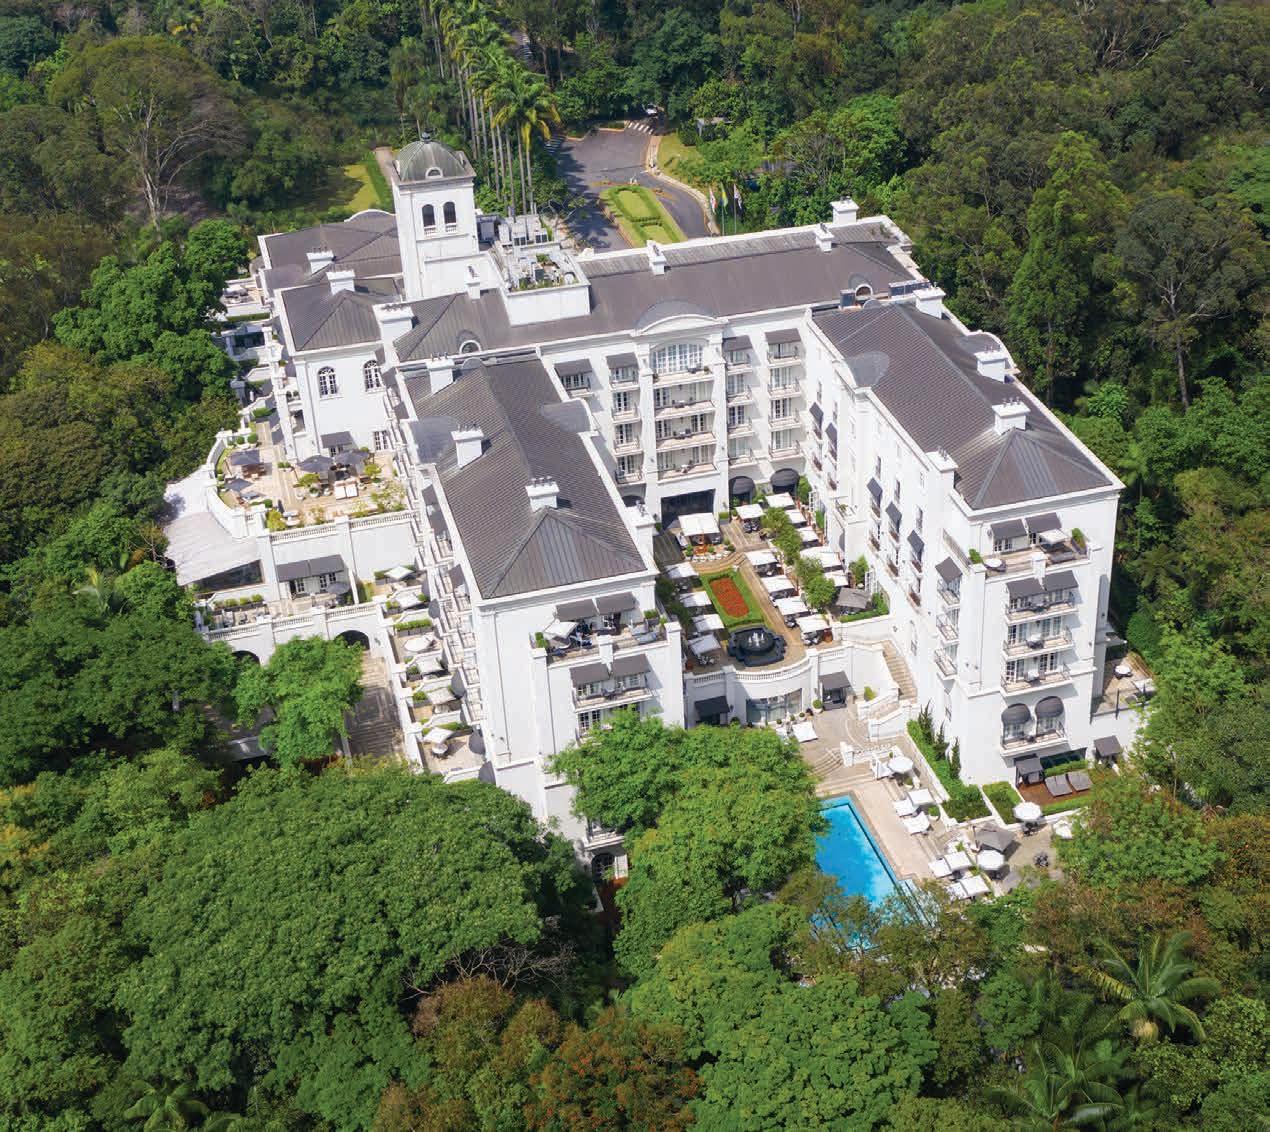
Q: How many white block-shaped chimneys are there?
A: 15